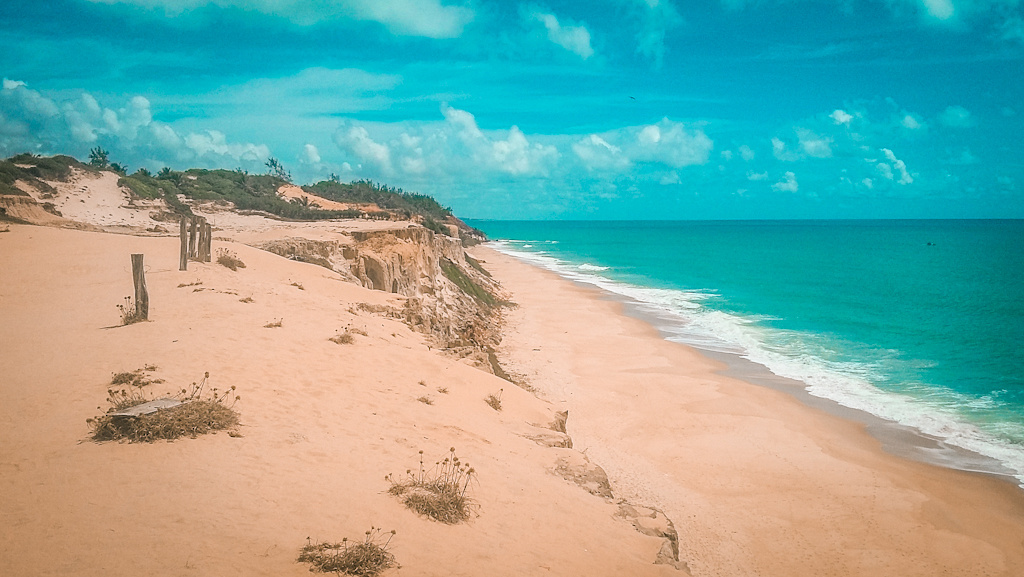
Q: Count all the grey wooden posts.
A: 5